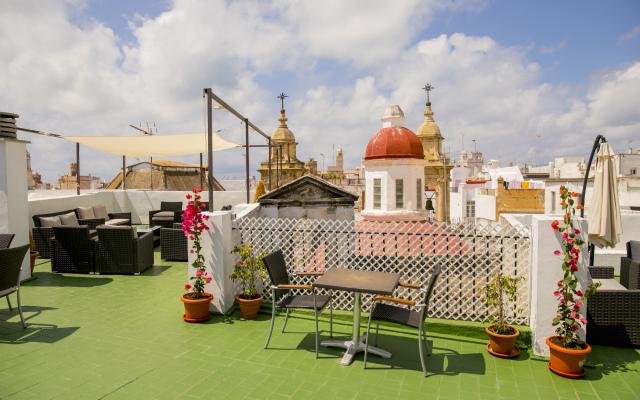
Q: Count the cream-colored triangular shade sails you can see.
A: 1